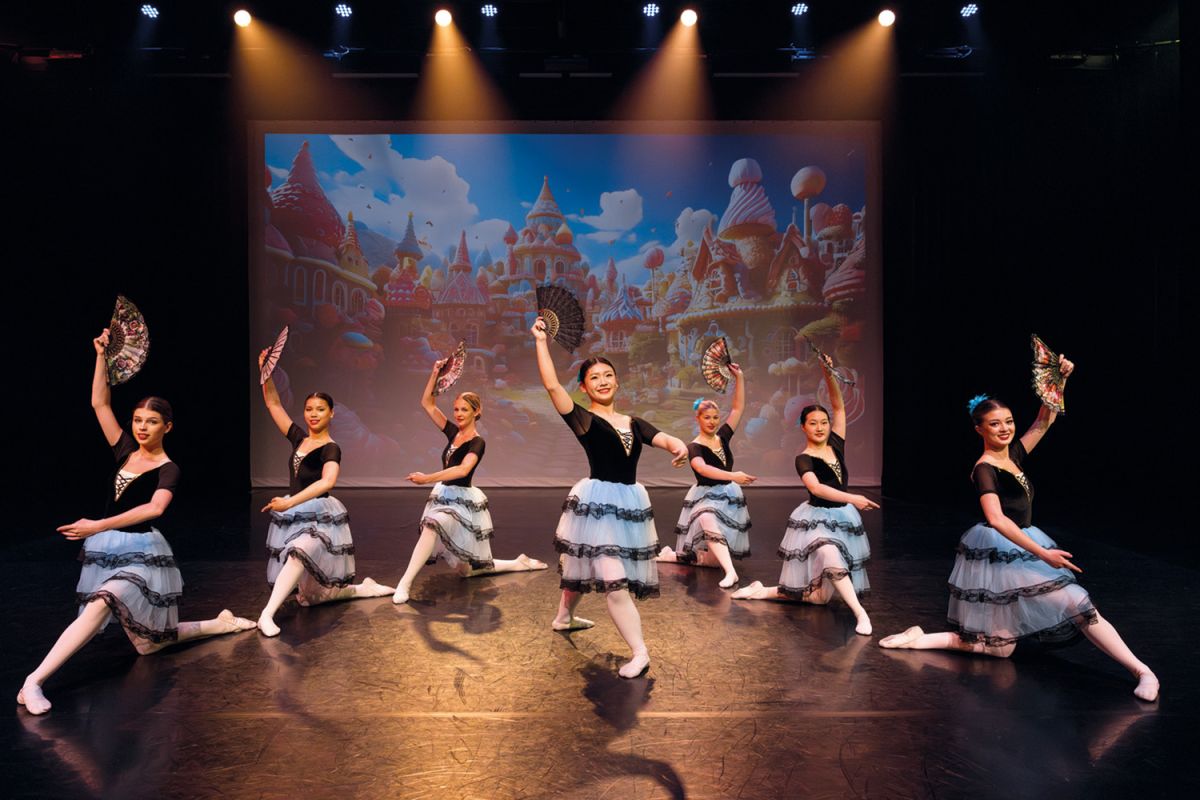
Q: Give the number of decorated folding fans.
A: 7